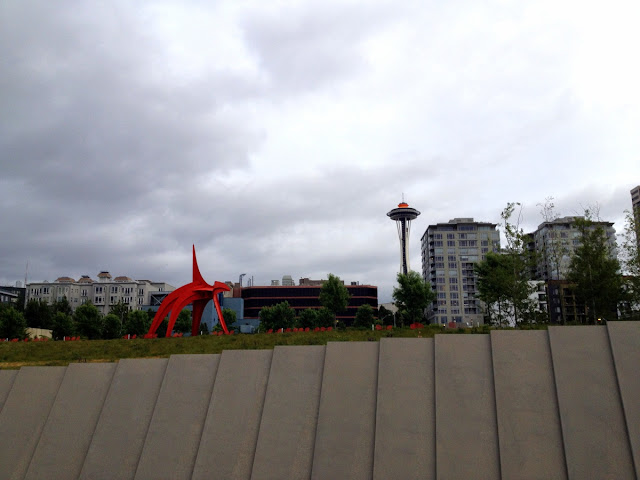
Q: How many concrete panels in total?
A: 13